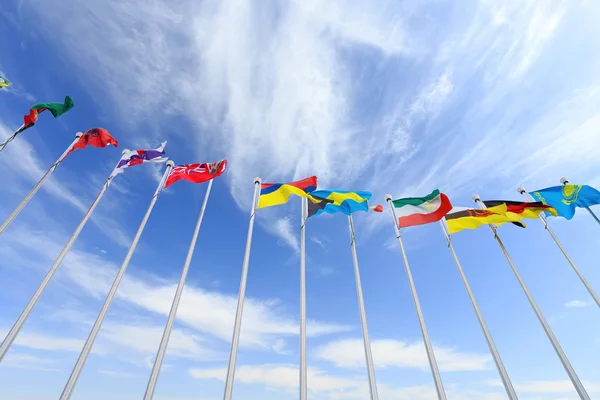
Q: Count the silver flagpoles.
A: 13